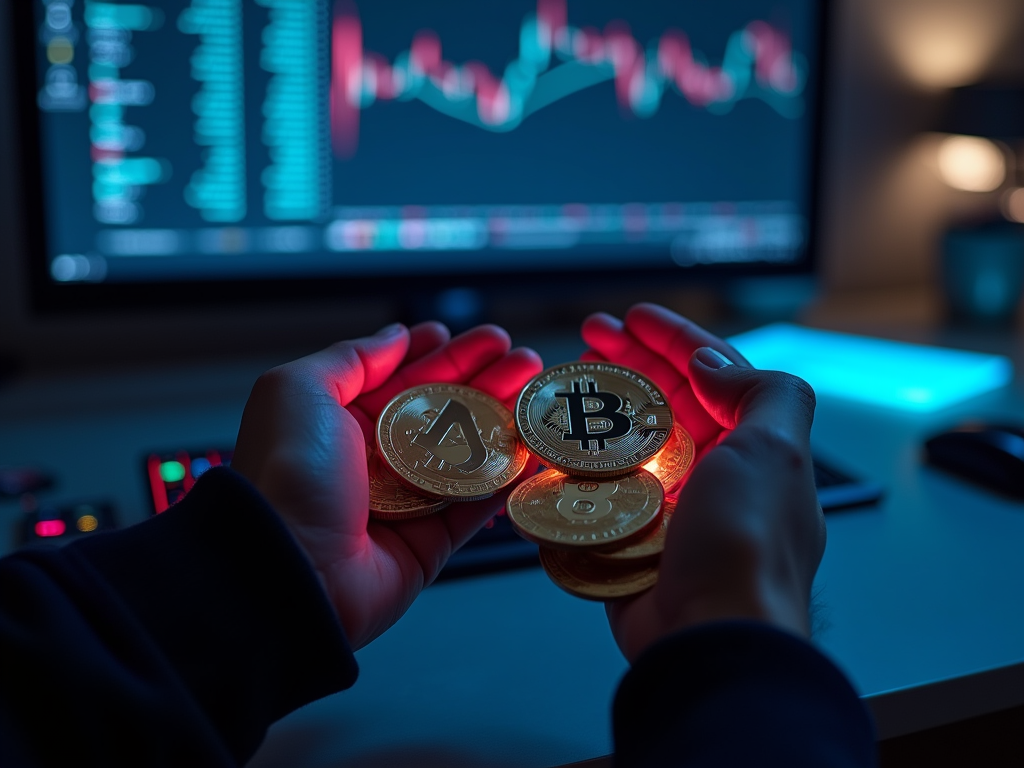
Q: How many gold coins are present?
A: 7